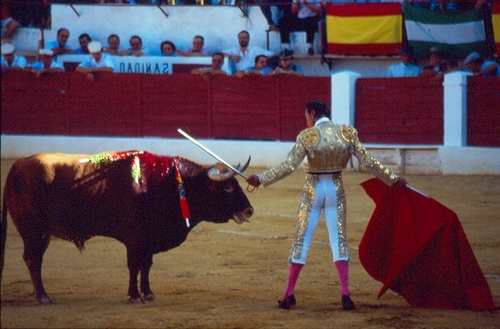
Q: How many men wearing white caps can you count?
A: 3